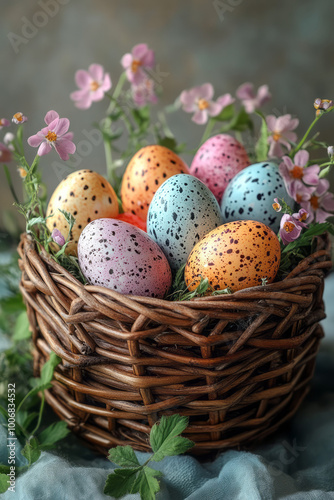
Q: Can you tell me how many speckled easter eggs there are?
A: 7